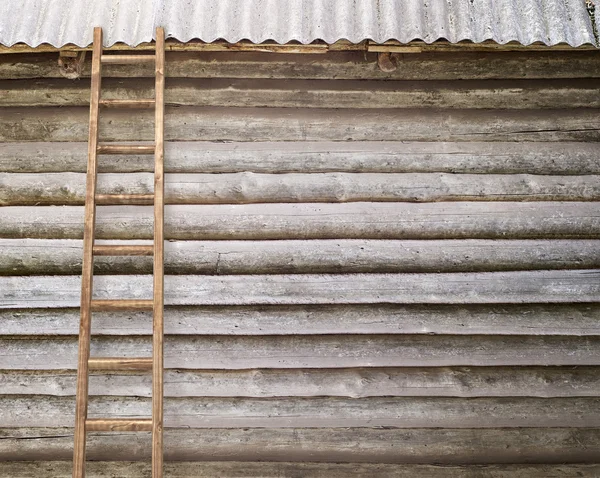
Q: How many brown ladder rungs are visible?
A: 8